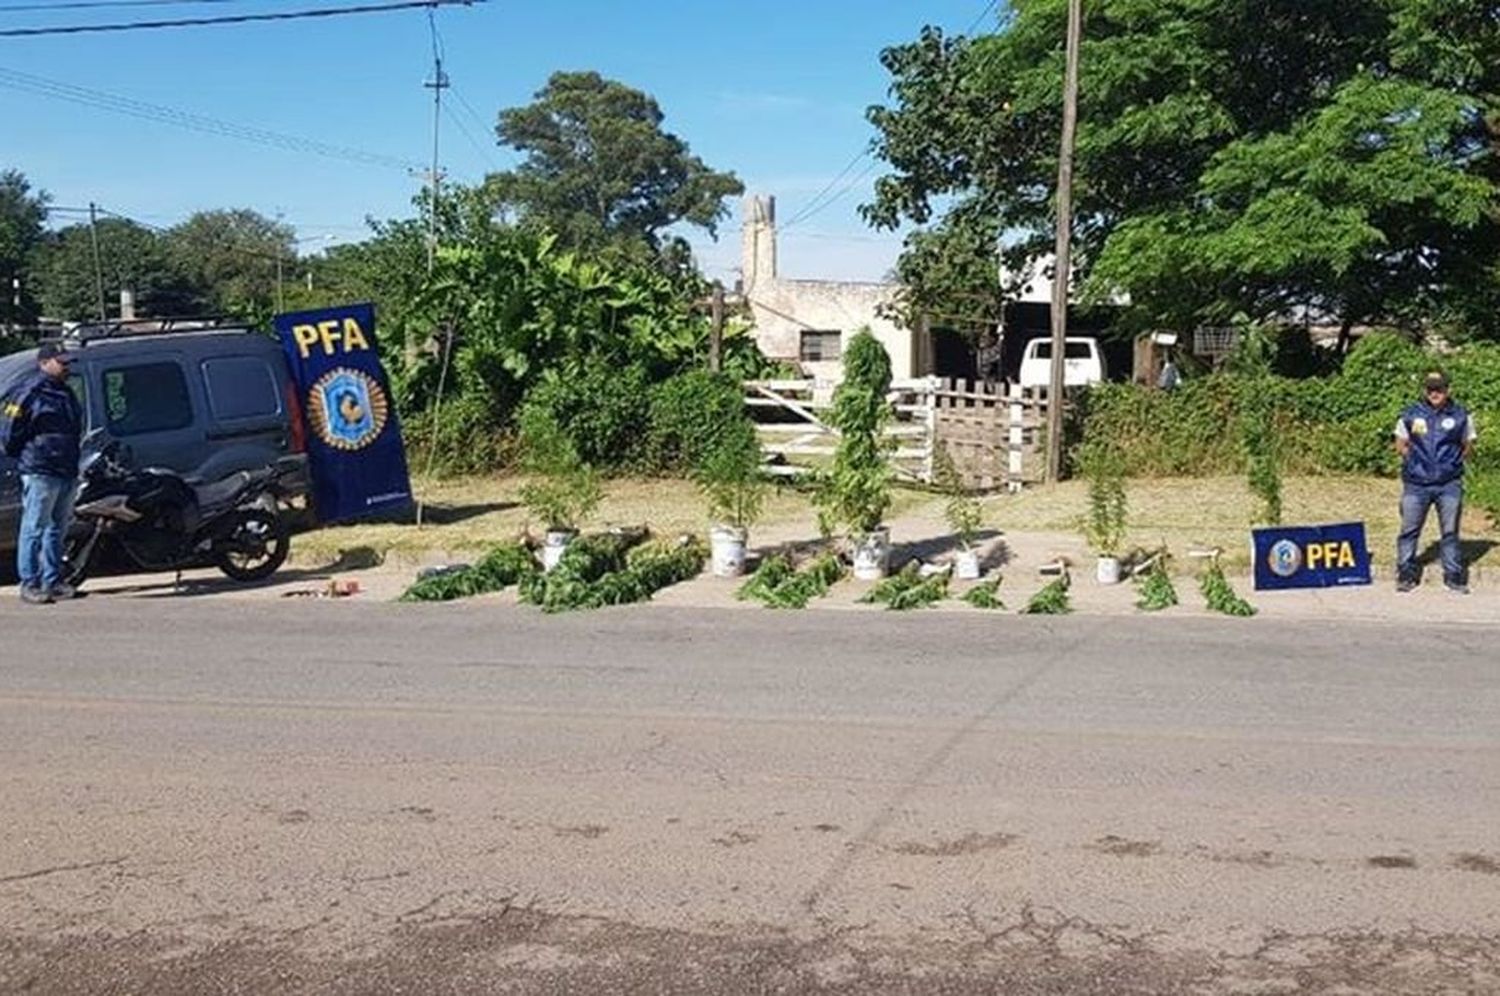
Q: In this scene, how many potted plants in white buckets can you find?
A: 5